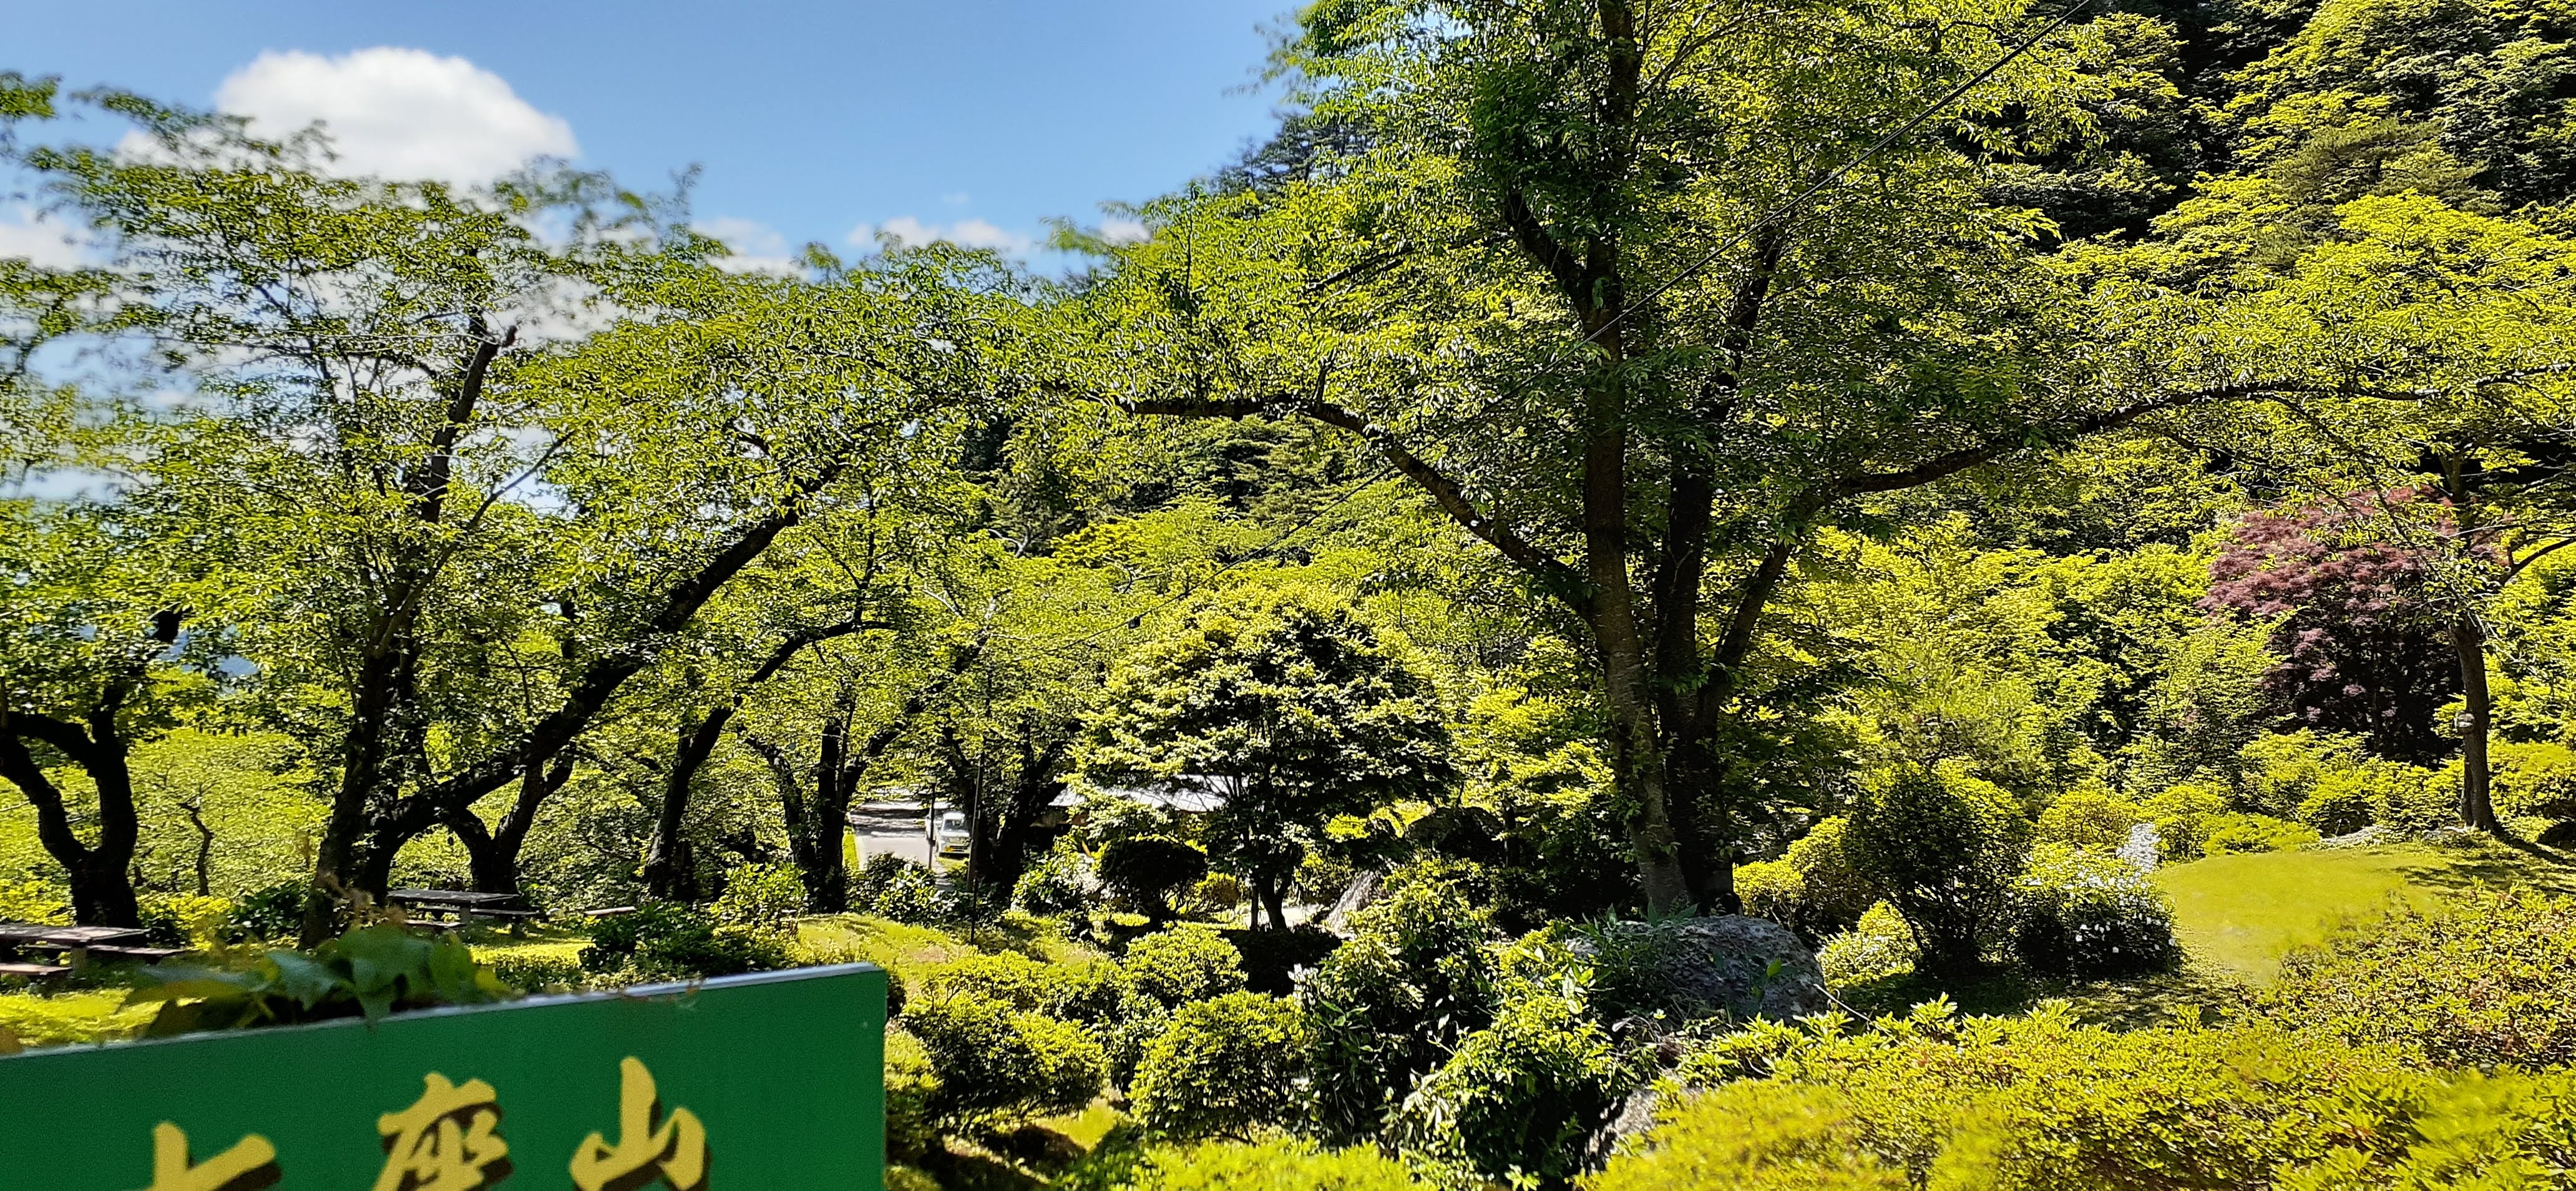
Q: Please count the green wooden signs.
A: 1